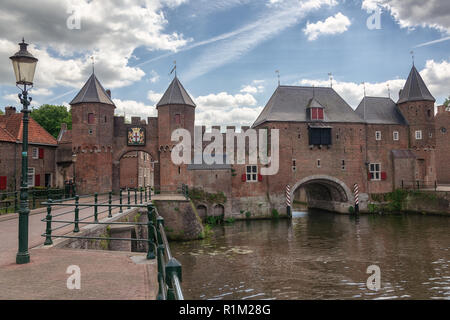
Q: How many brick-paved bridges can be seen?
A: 1